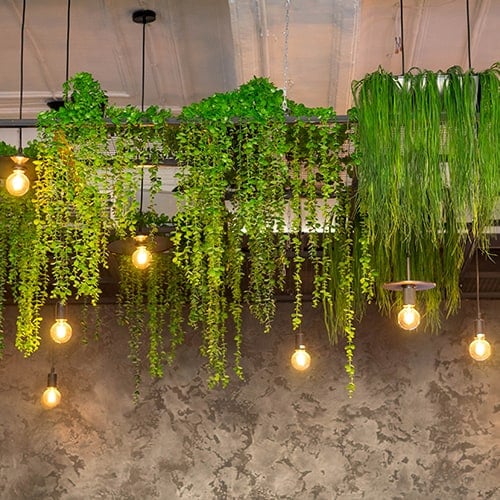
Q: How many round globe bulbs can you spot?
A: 7